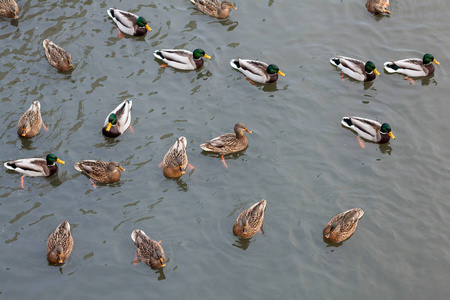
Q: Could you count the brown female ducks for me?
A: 12